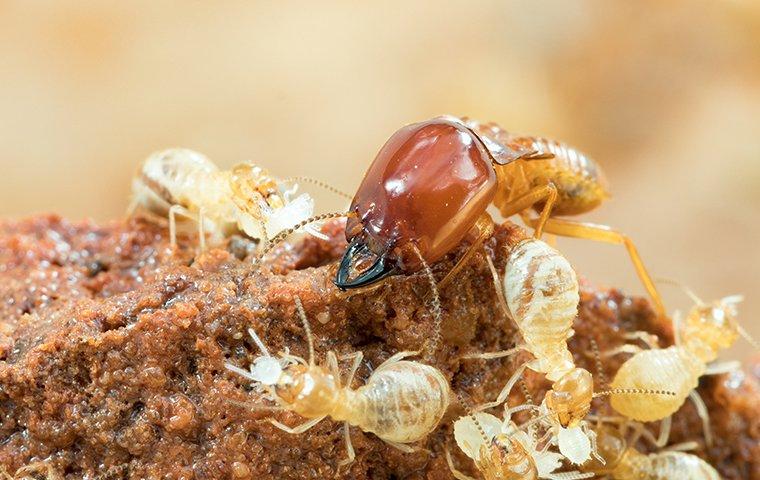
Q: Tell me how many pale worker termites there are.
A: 6